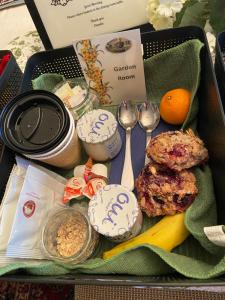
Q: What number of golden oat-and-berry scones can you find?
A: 2